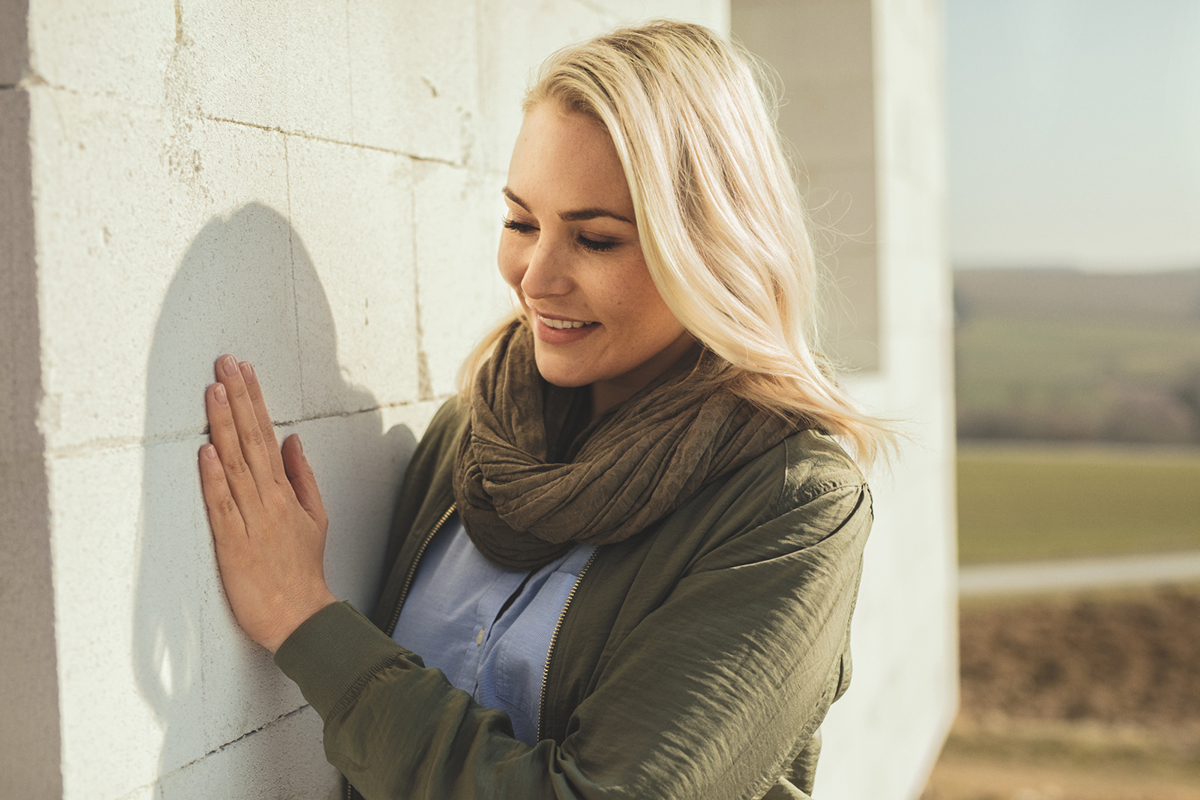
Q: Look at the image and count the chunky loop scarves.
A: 1